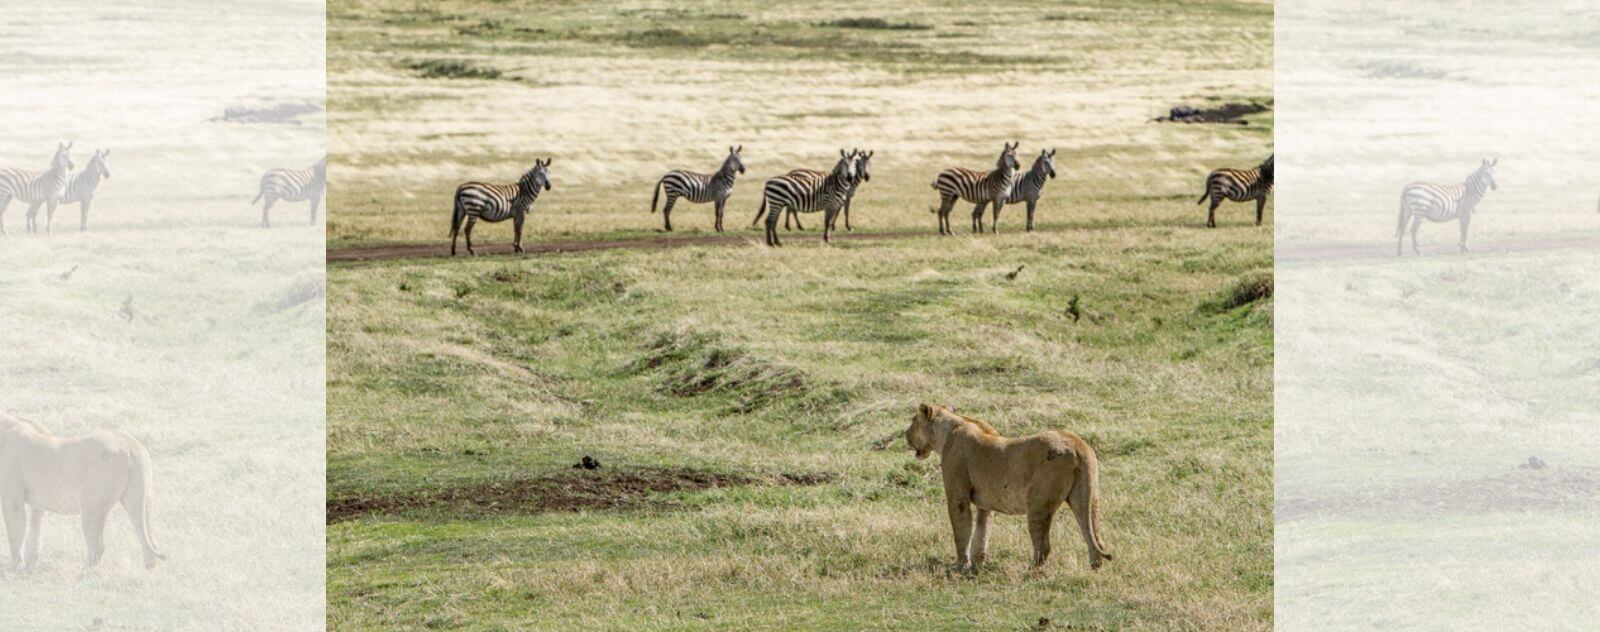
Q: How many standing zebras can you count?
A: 7